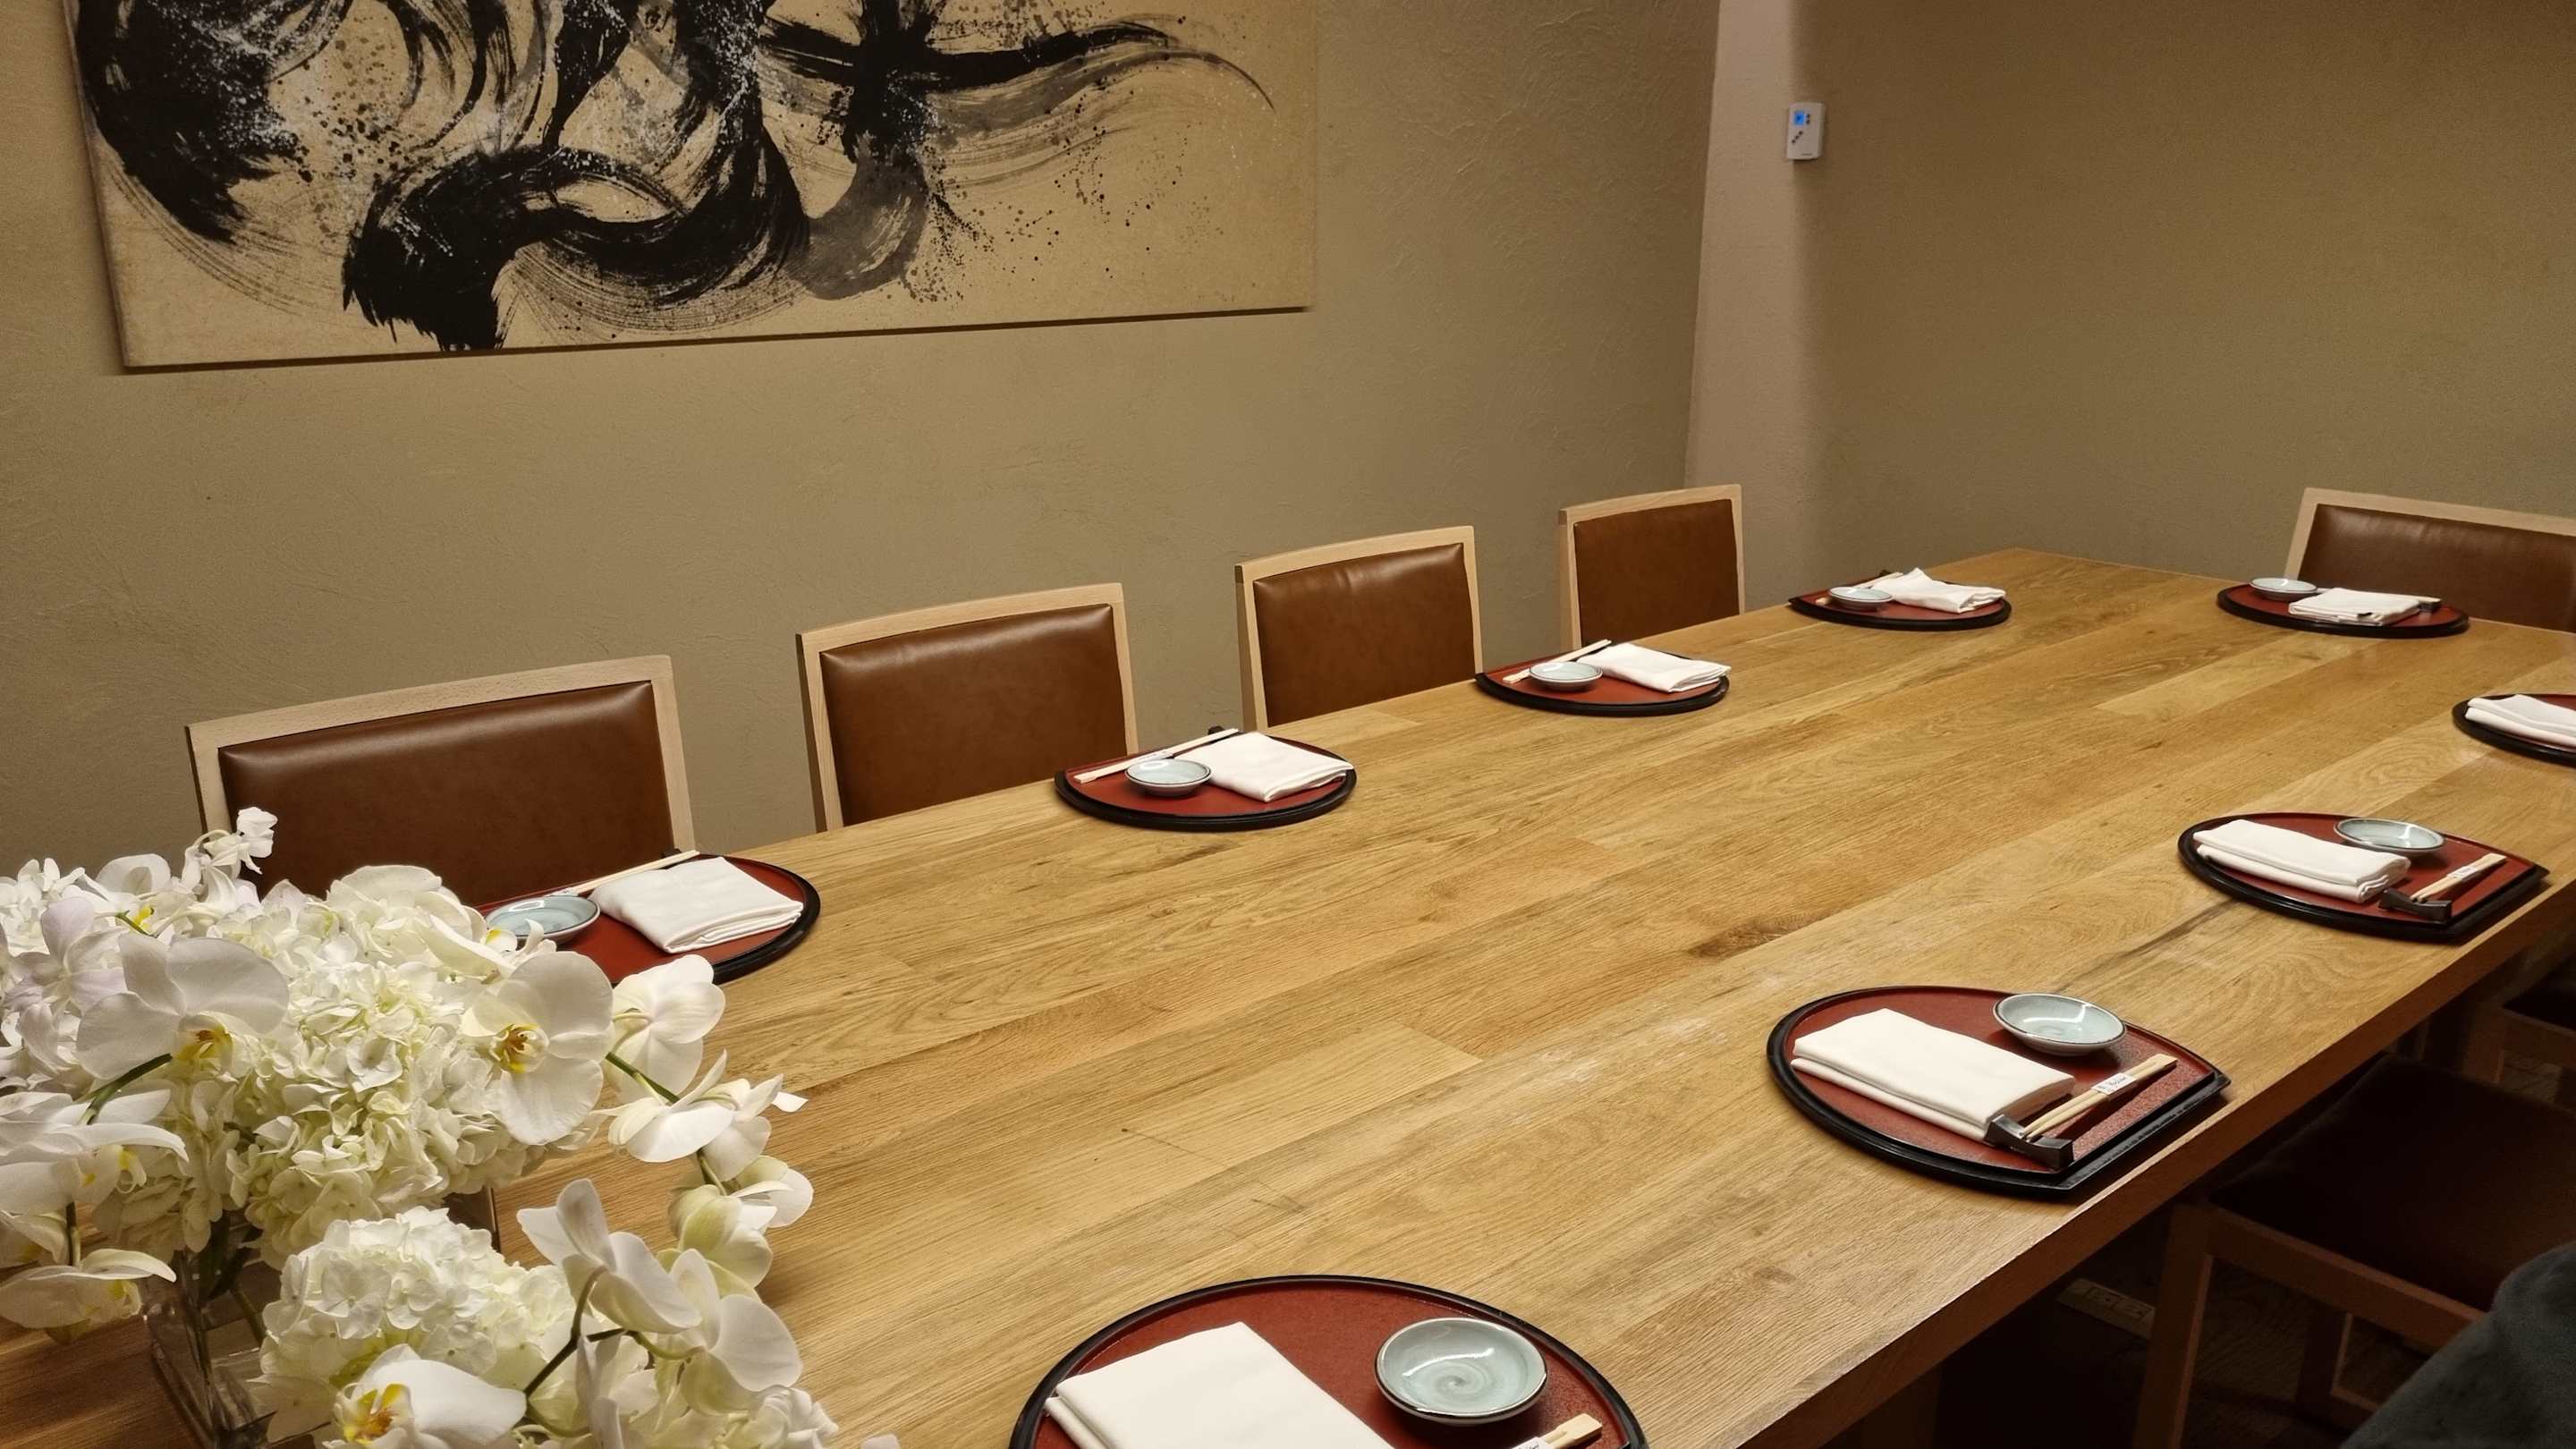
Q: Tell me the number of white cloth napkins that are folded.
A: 9